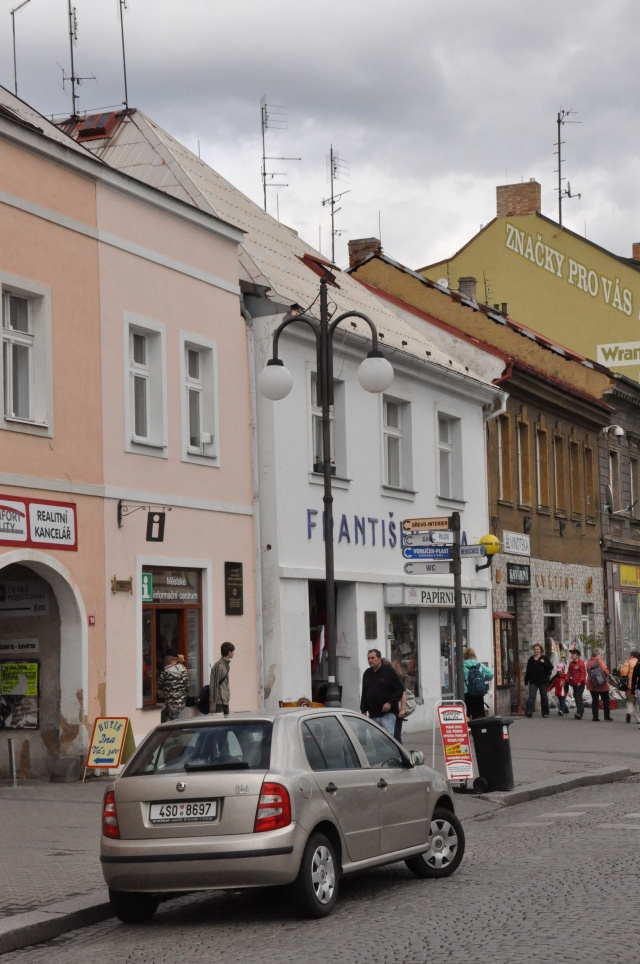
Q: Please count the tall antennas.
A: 6